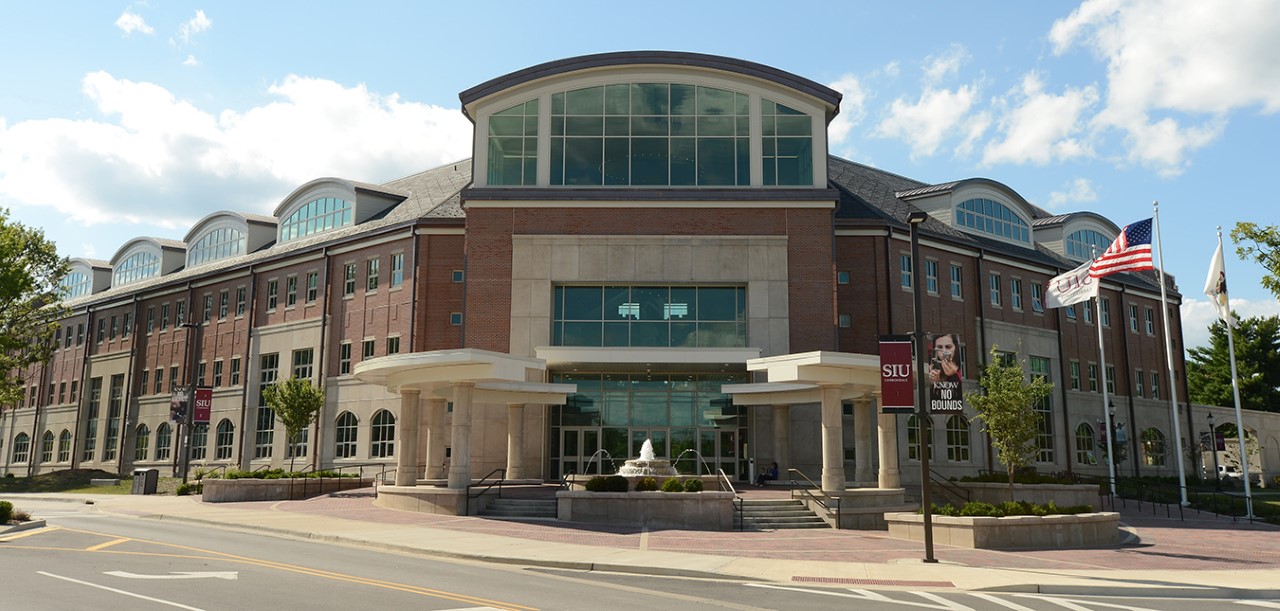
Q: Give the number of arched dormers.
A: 6